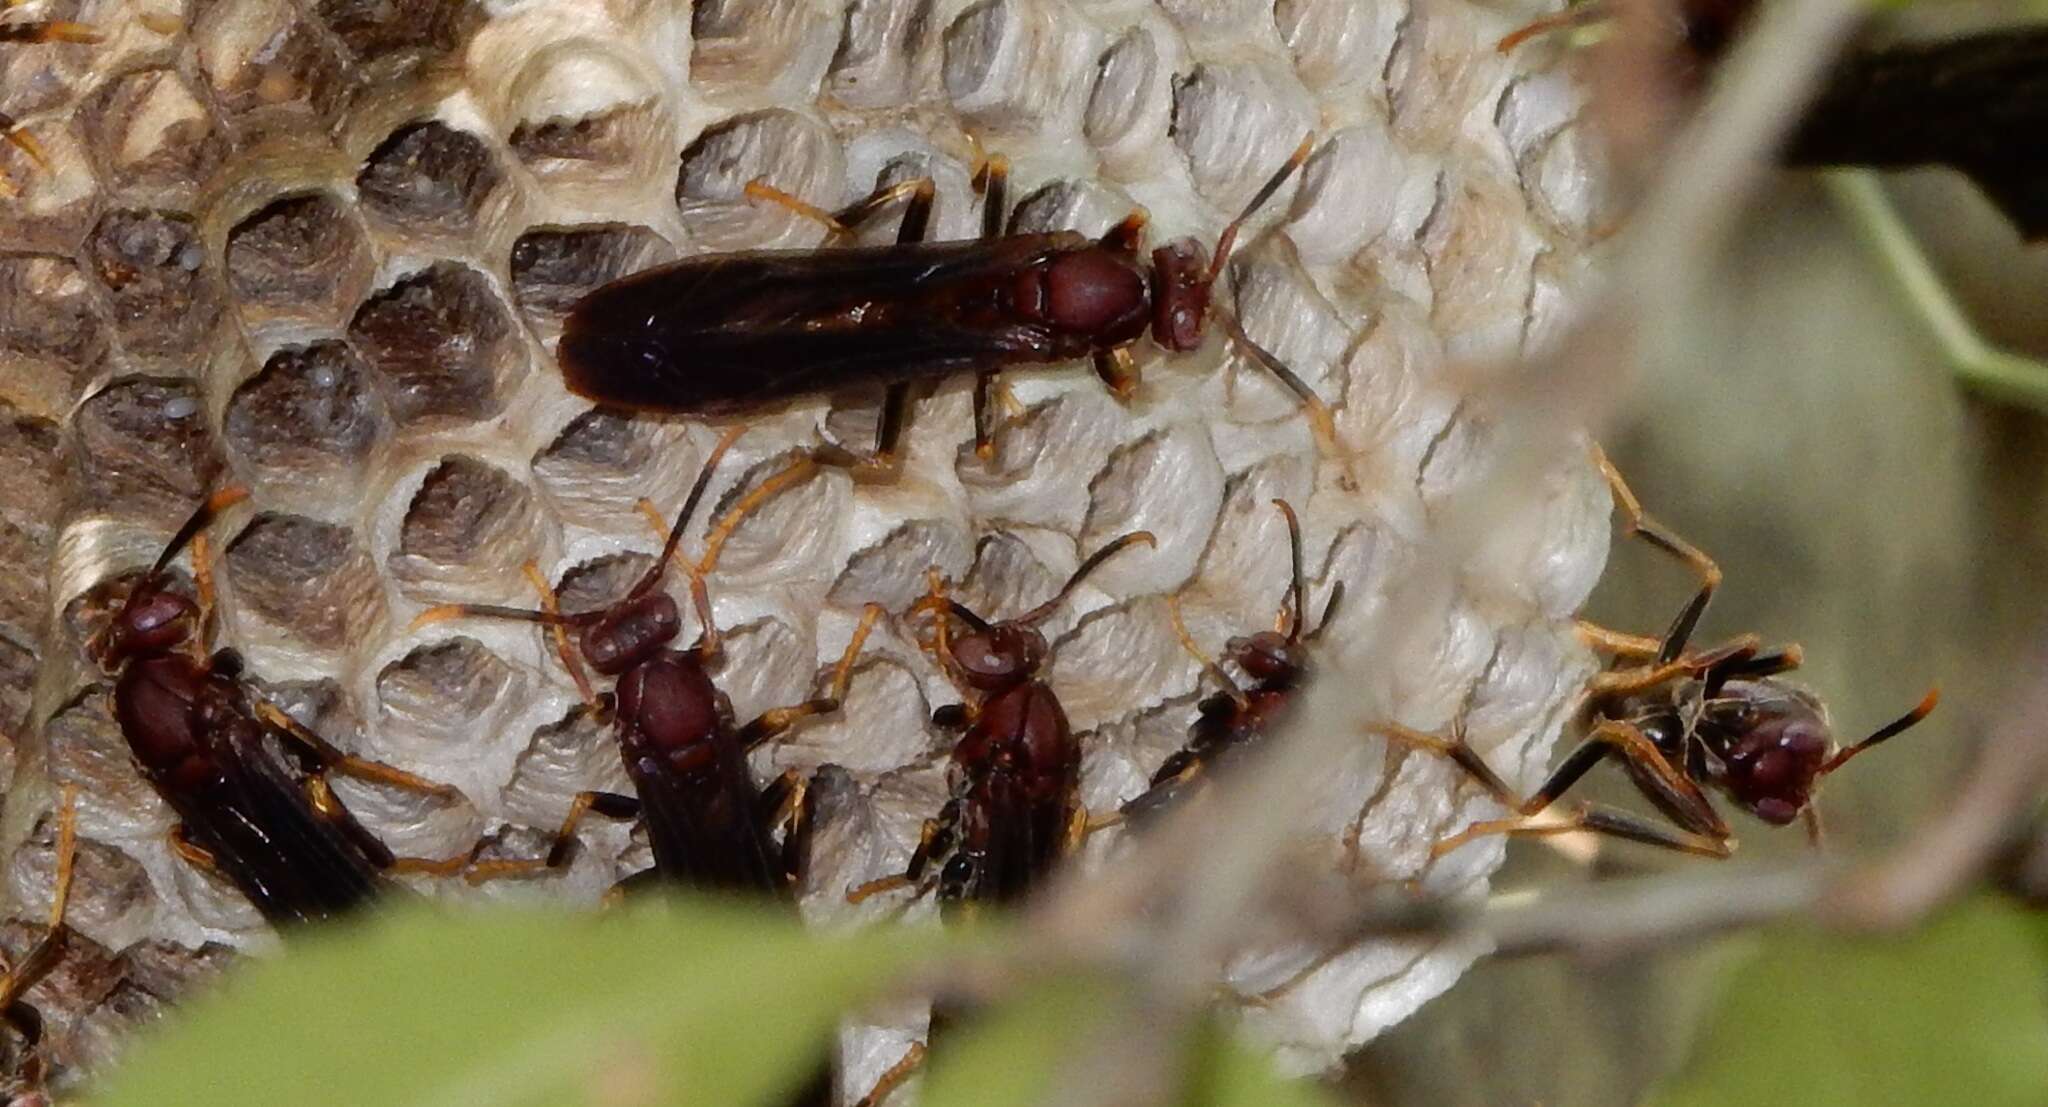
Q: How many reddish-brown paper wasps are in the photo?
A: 6